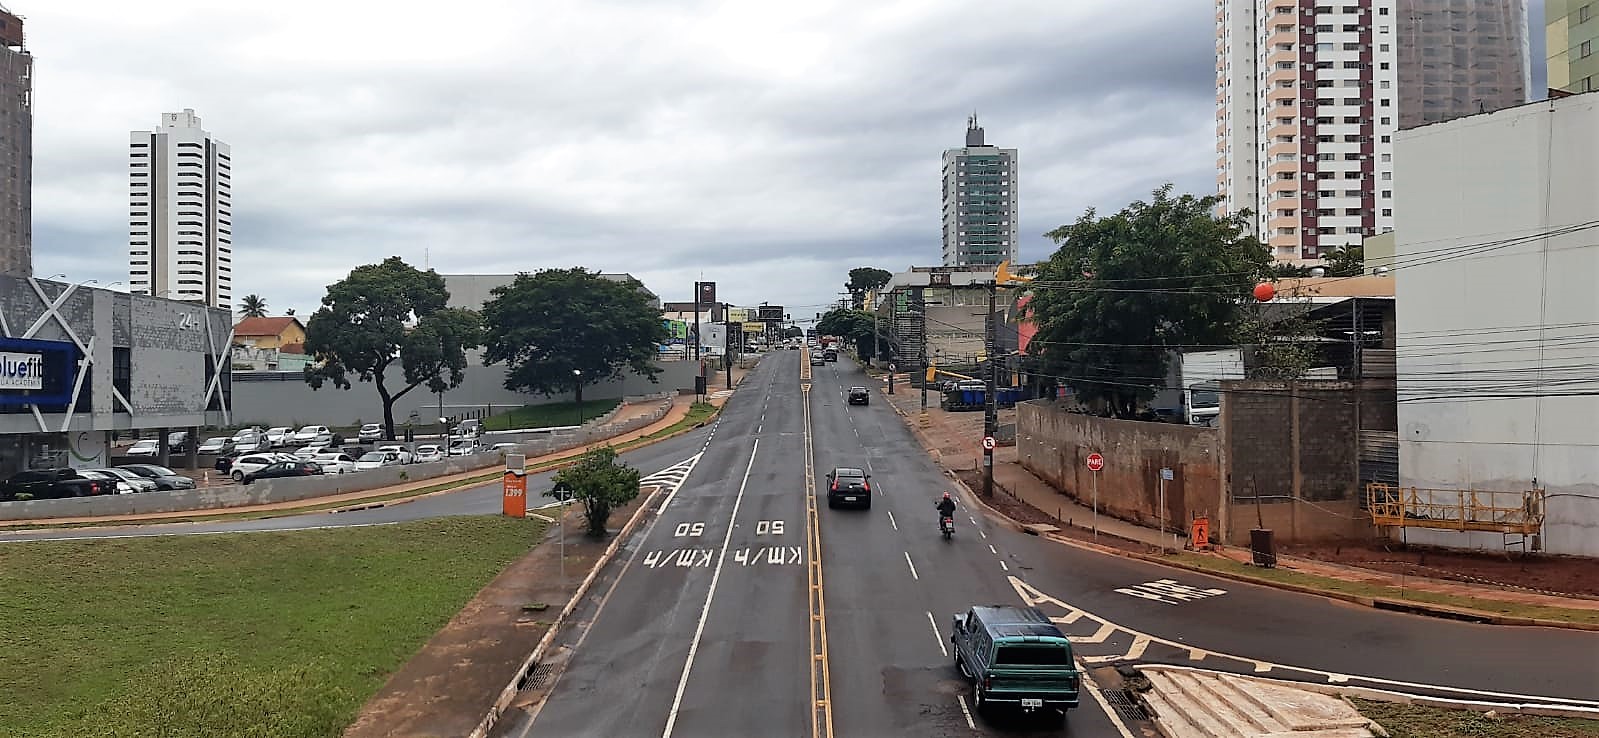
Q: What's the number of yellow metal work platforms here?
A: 1